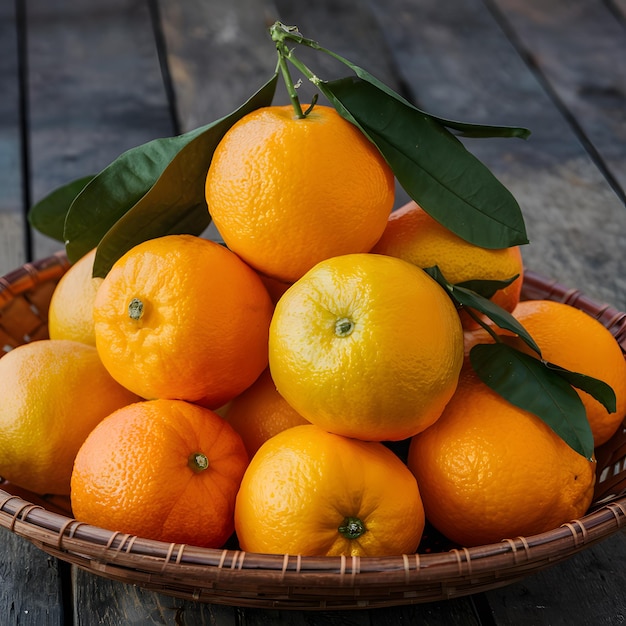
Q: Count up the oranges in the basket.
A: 11